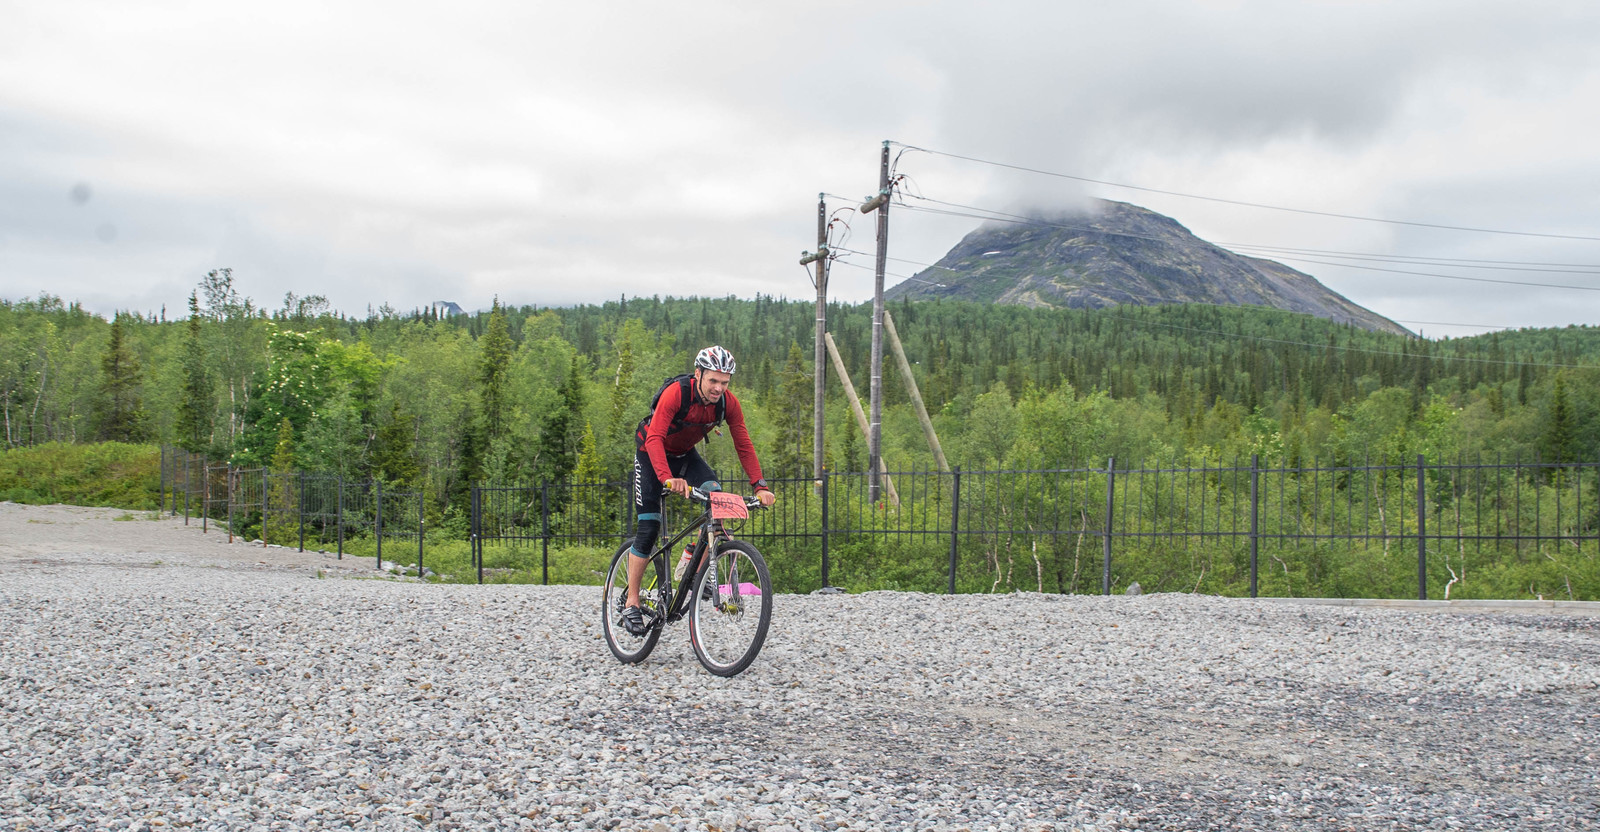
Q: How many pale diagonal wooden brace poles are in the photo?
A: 2